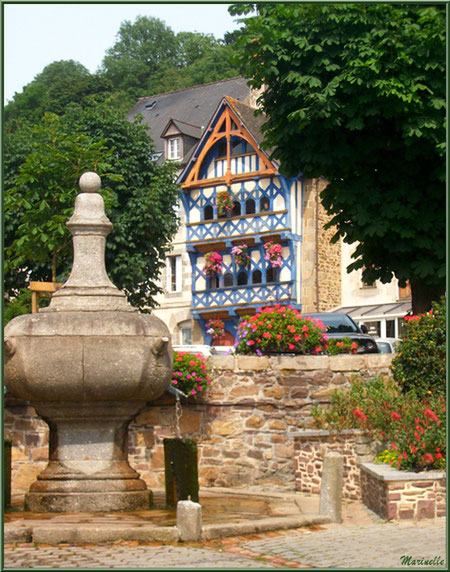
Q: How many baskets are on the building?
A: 5